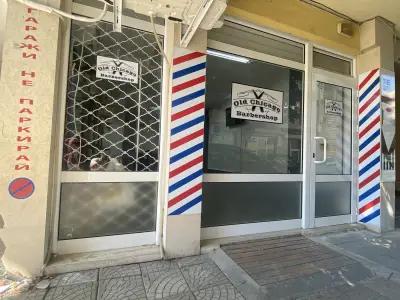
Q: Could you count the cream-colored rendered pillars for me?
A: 3